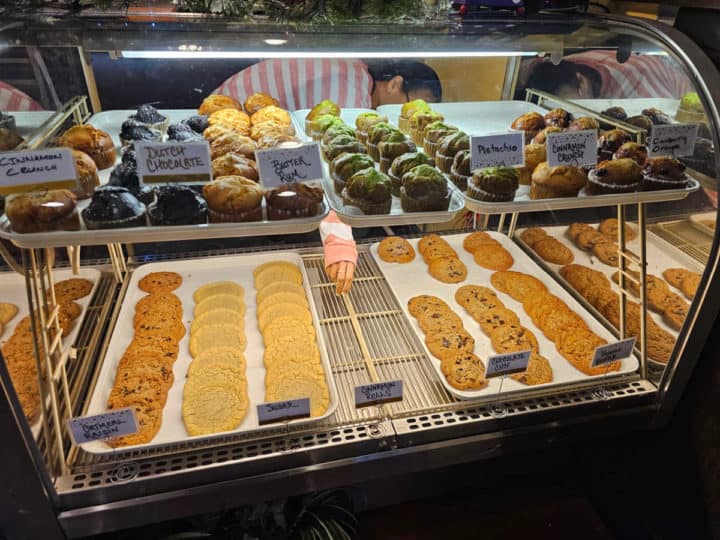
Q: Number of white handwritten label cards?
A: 11